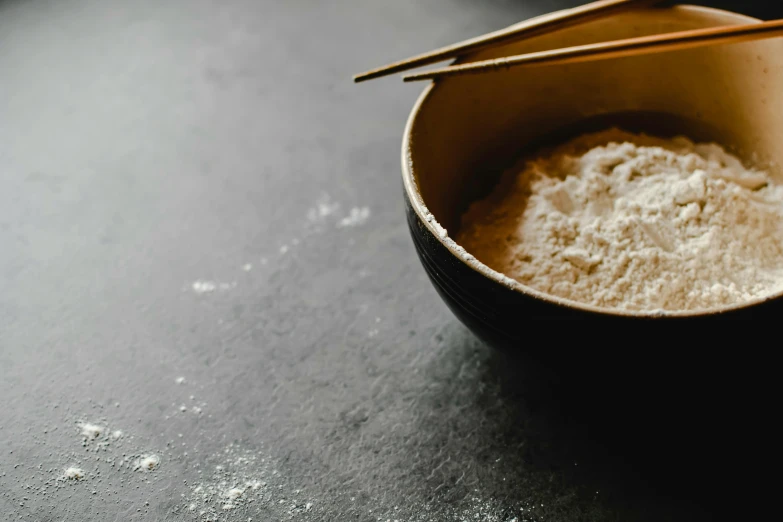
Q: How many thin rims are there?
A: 1